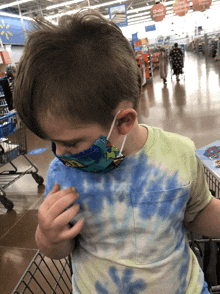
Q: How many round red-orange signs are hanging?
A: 3